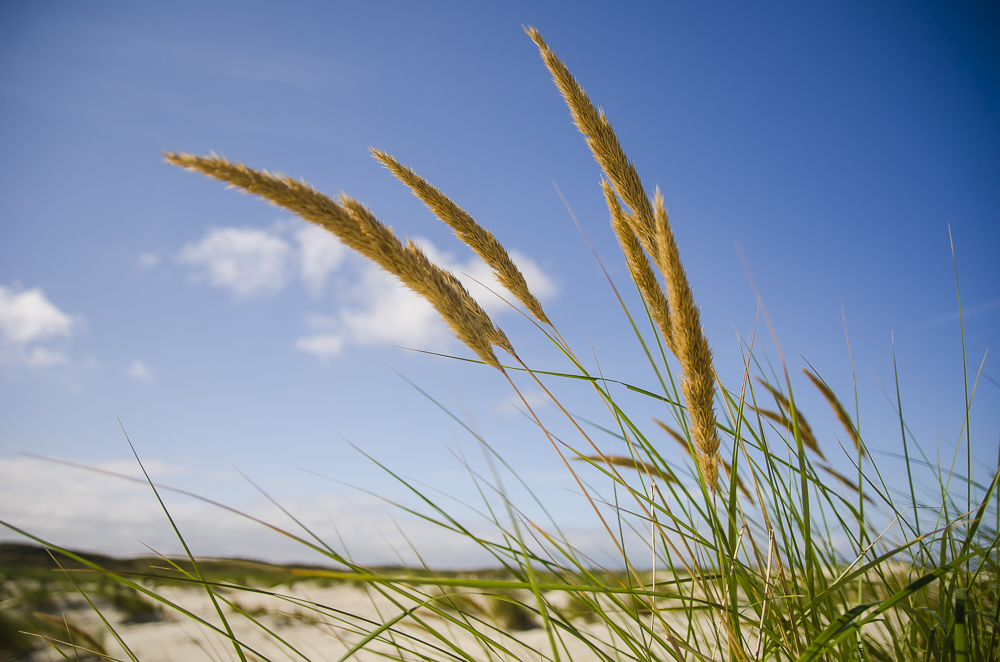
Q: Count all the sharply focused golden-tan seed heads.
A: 6